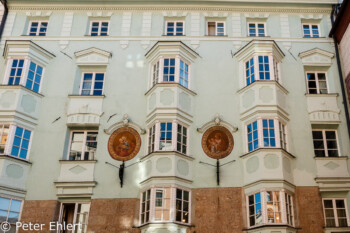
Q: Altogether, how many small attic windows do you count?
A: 6